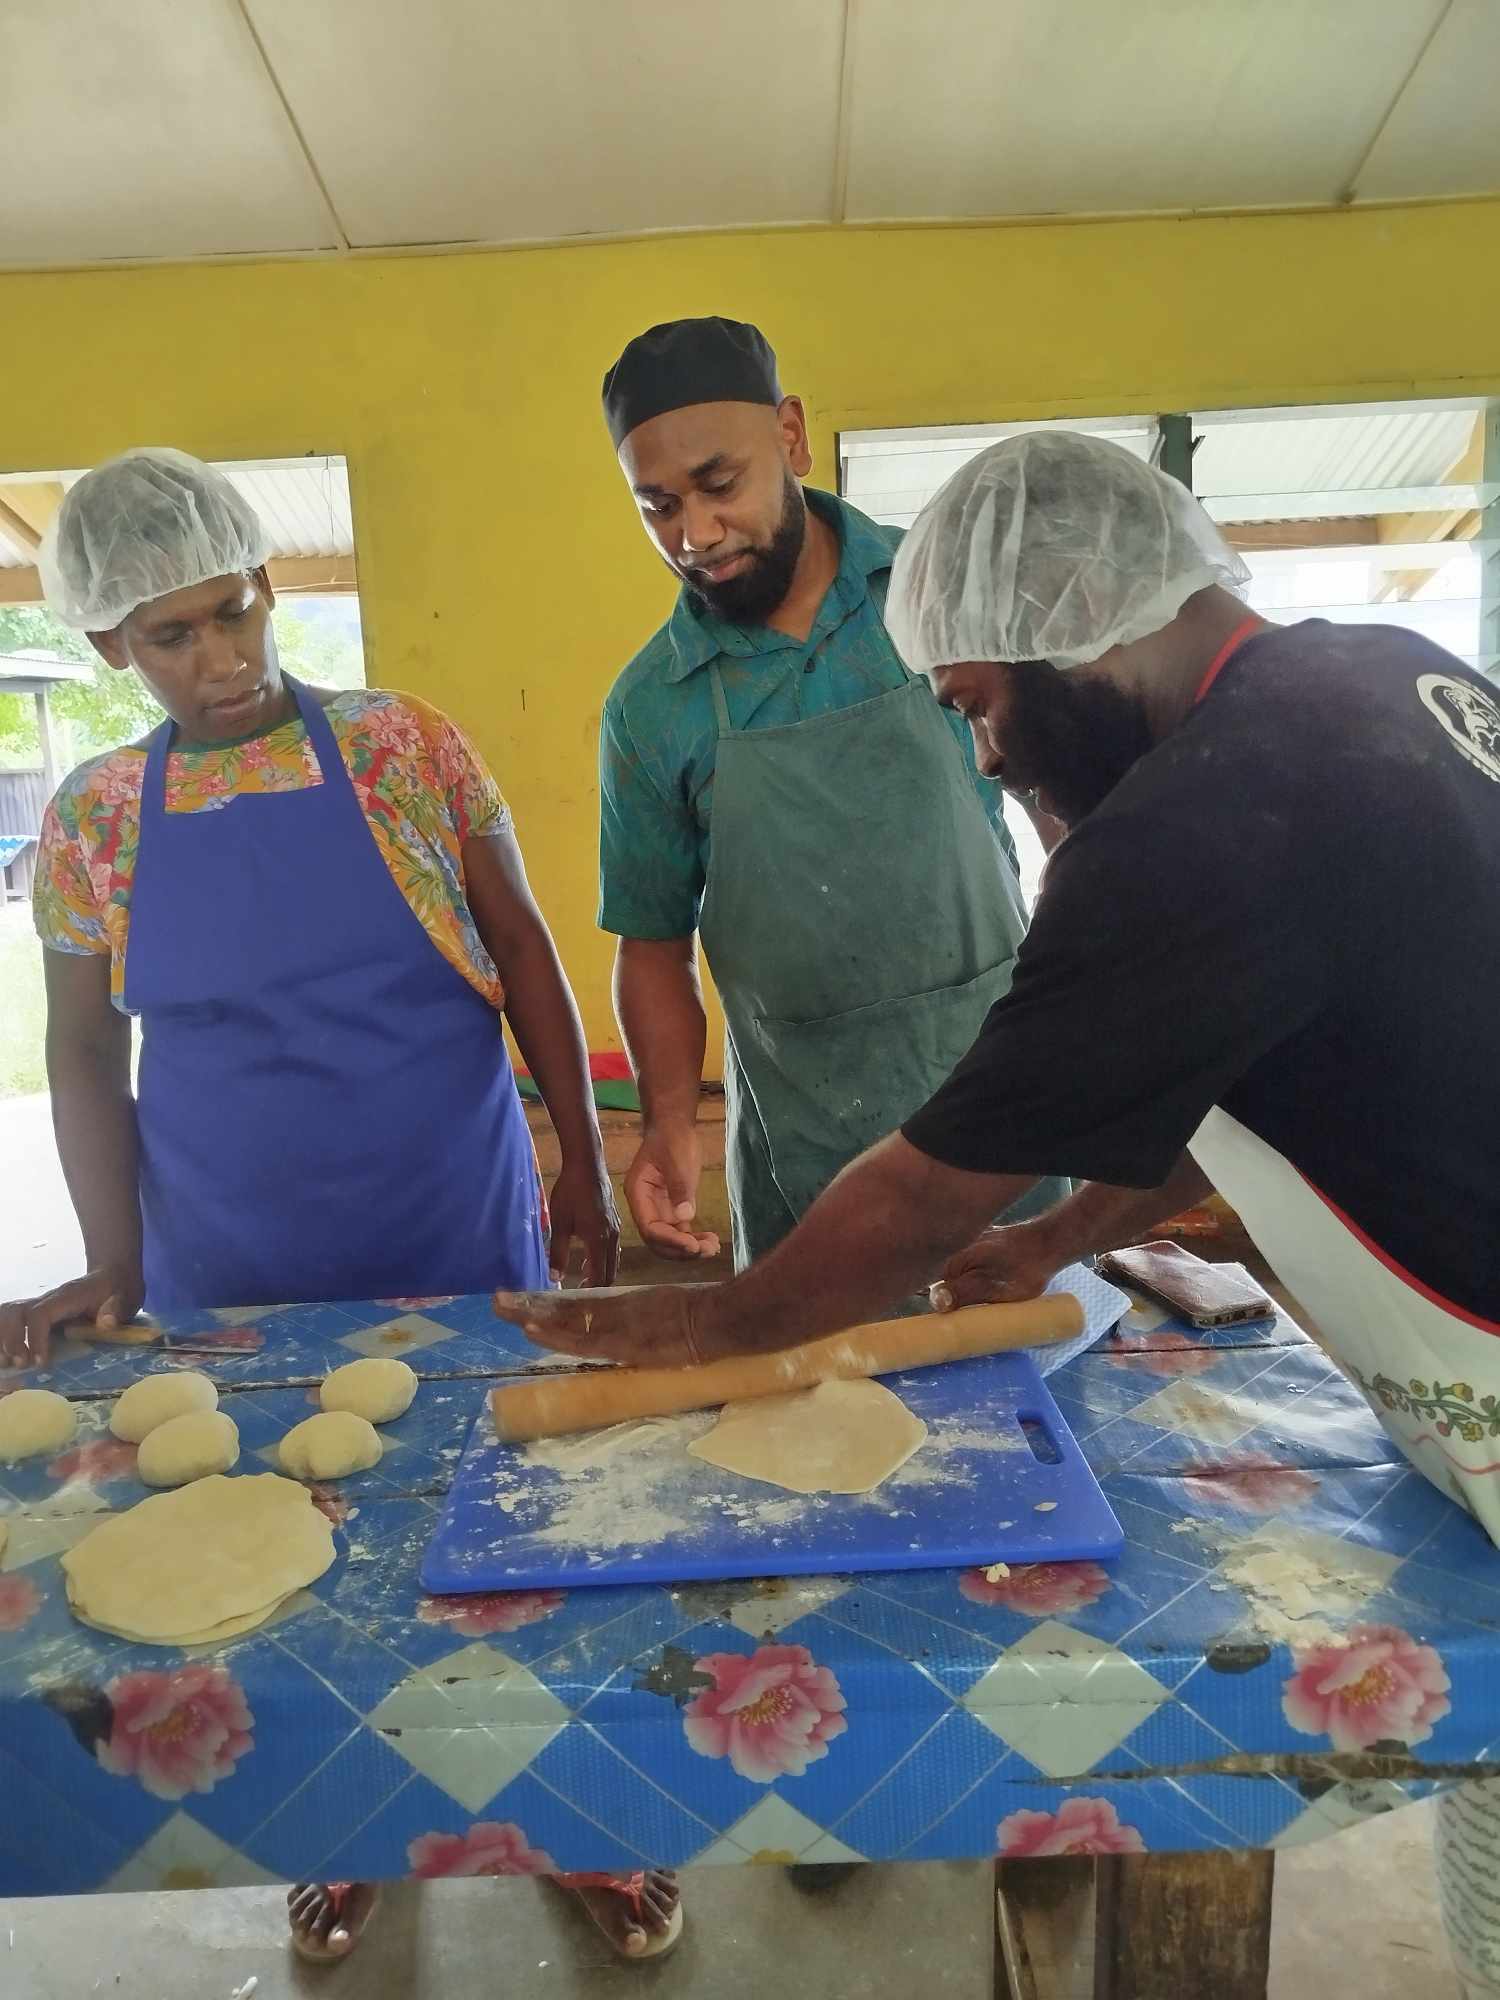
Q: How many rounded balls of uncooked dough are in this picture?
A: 5